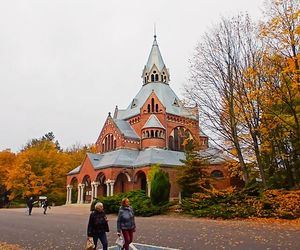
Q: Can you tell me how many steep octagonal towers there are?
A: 1